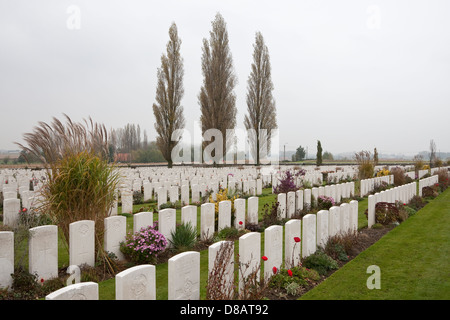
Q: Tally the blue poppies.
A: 0